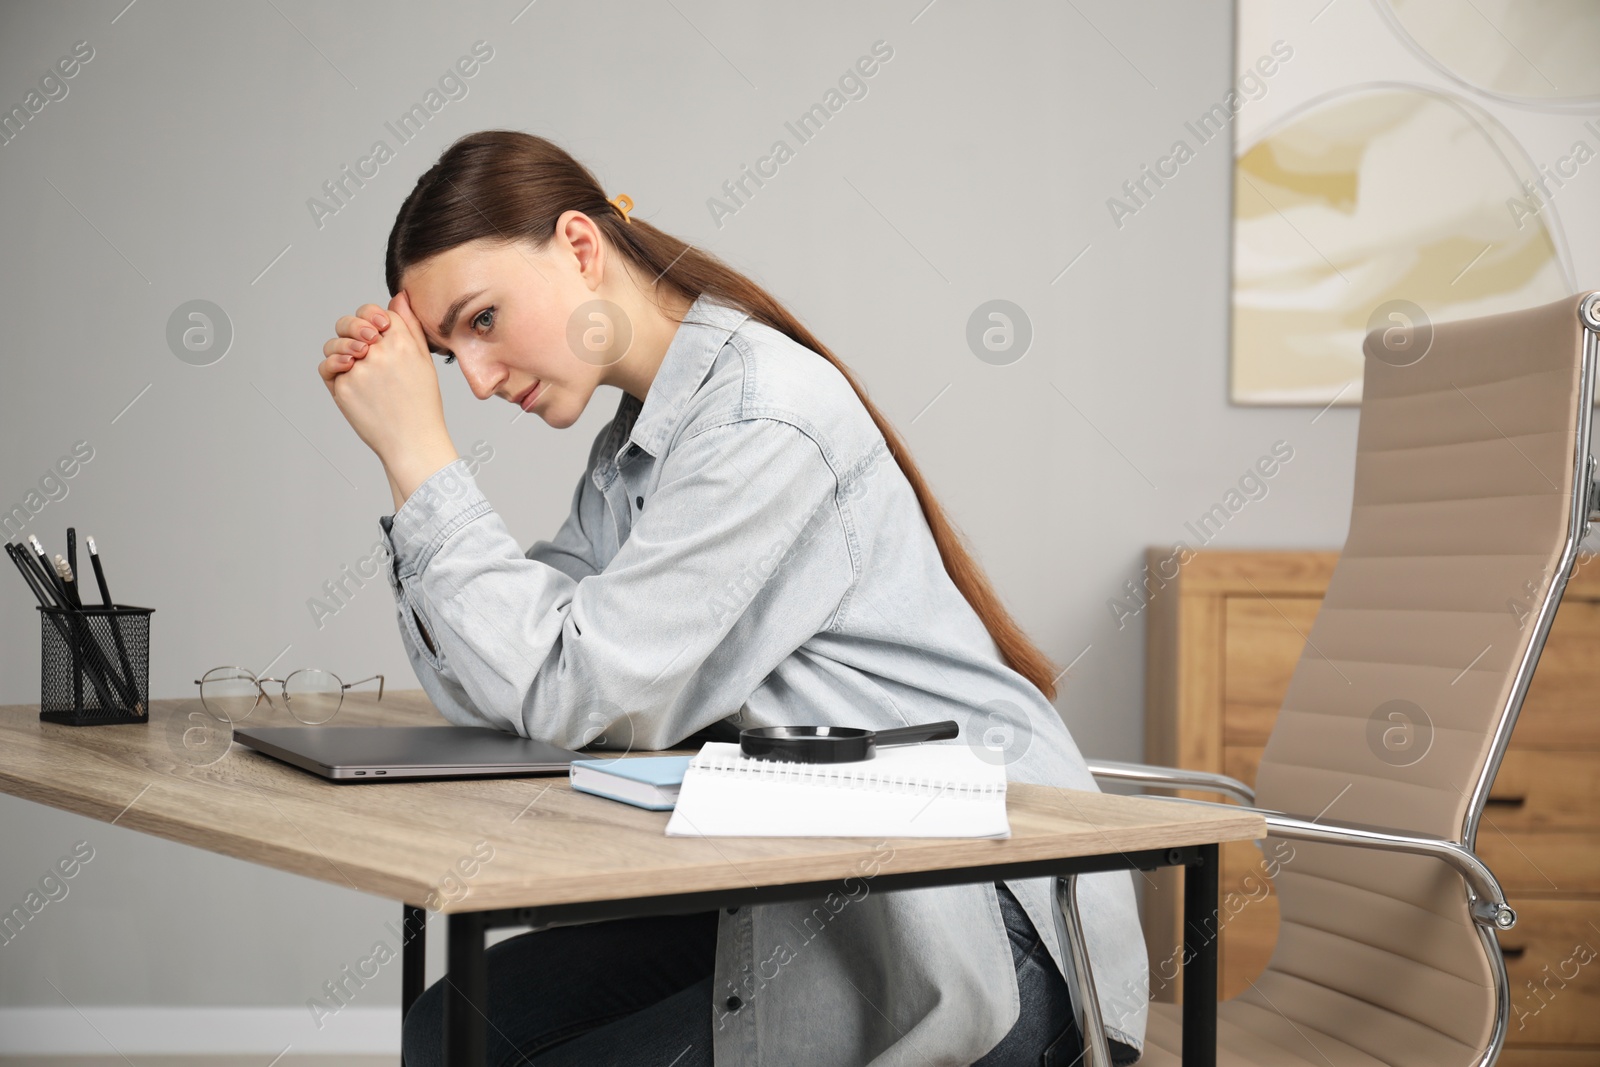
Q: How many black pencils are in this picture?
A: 7